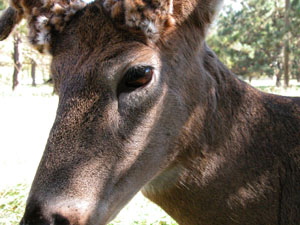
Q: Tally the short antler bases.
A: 2